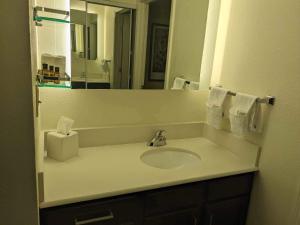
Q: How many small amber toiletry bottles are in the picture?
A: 3